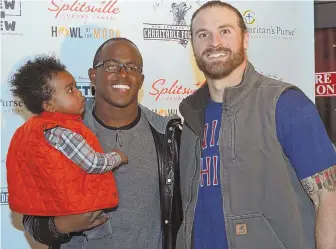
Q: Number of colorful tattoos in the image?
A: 1